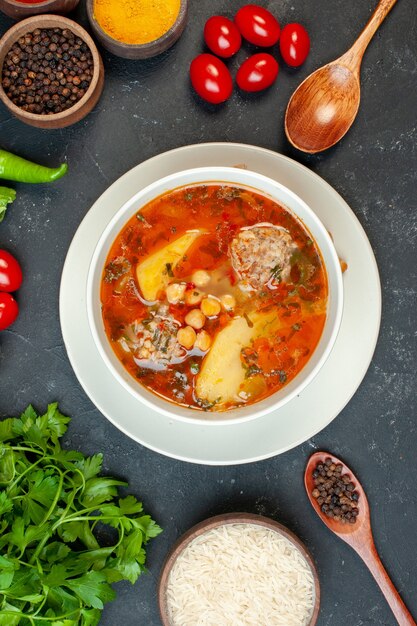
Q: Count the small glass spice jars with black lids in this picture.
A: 0